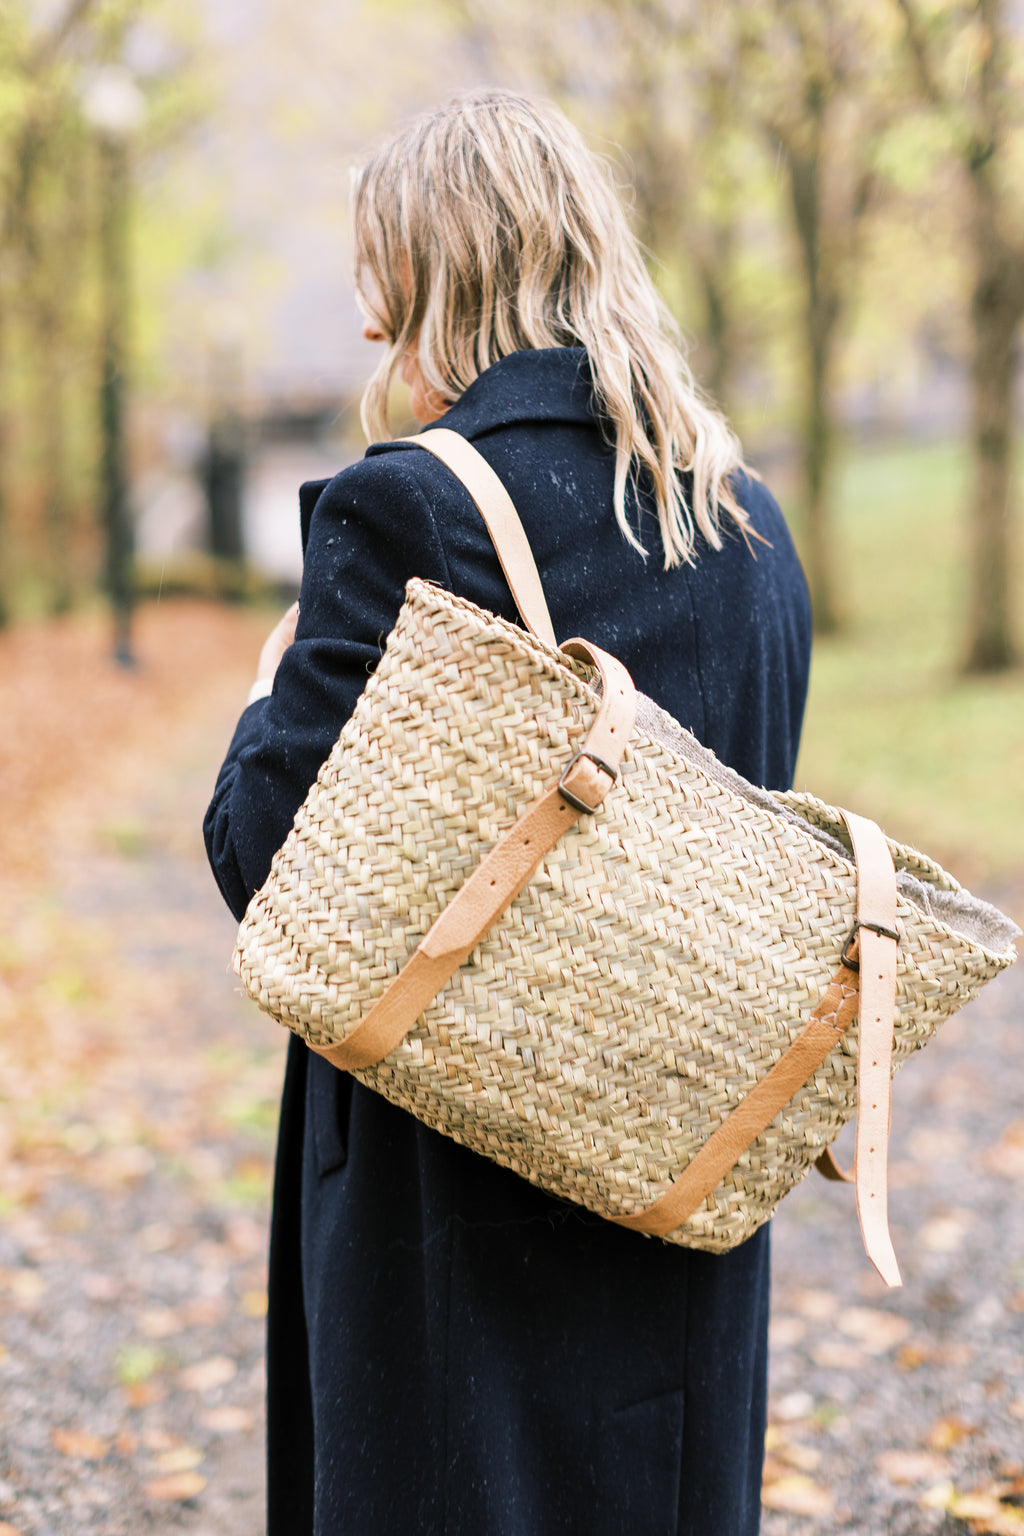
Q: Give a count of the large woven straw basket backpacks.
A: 1